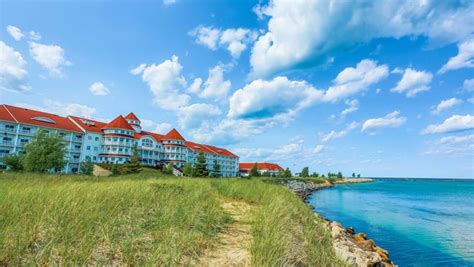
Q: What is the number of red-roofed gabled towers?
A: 3